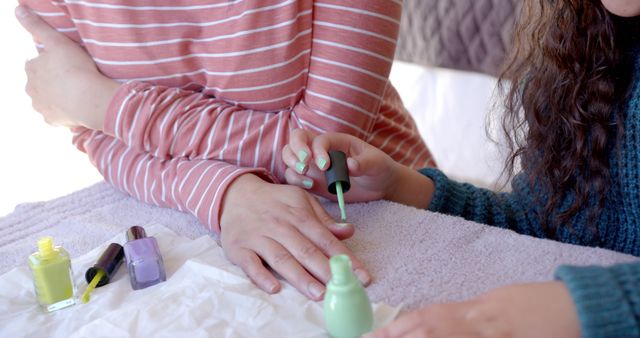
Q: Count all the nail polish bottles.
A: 3